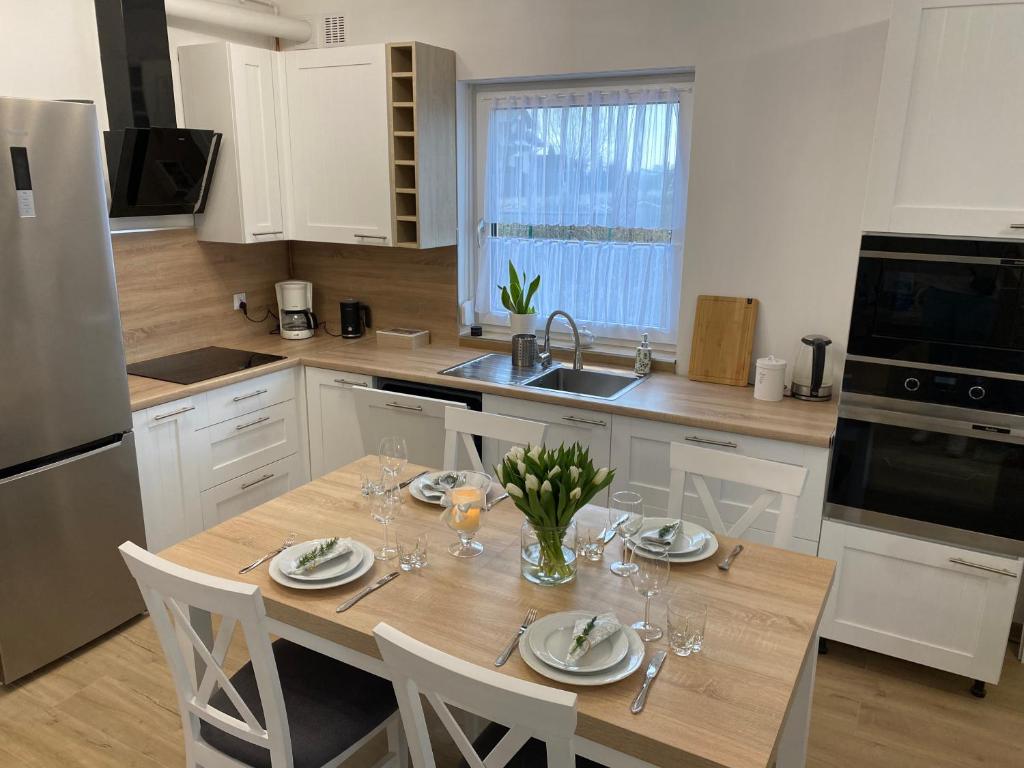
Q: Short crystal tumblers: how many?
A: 4